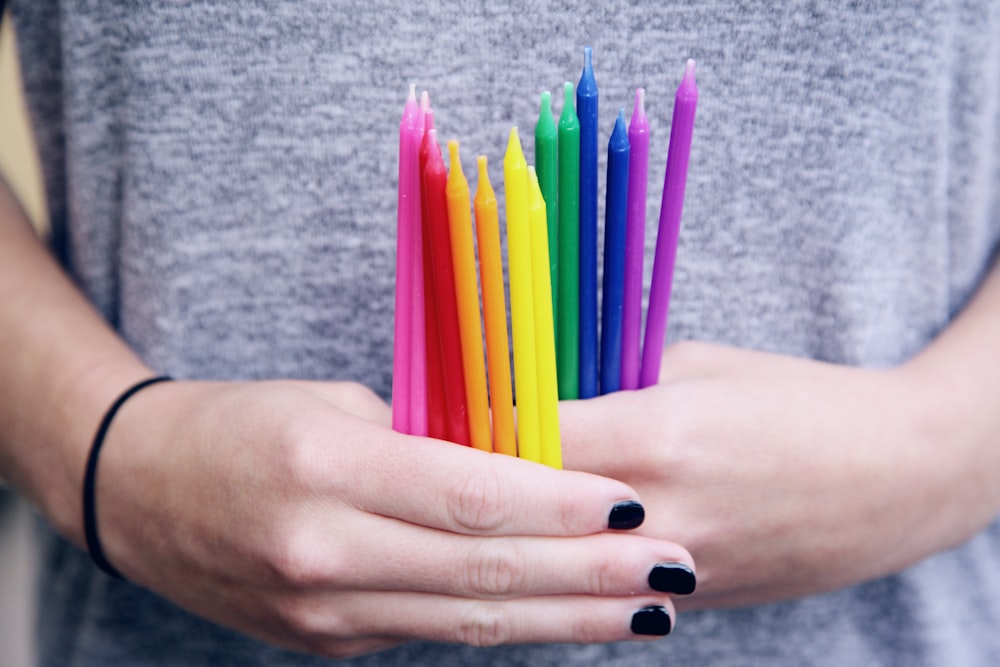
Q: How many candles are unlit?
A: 14